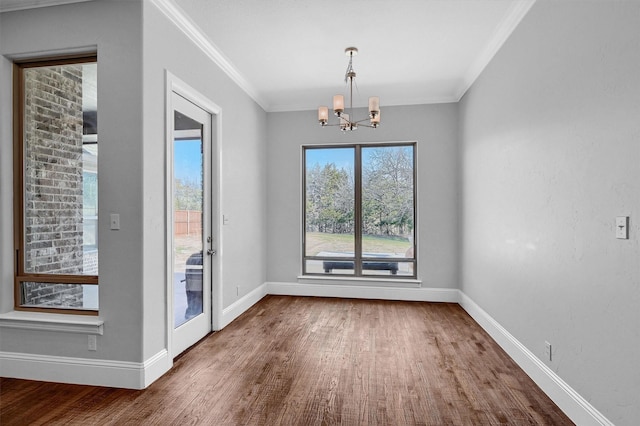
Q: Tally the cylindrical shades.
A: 5